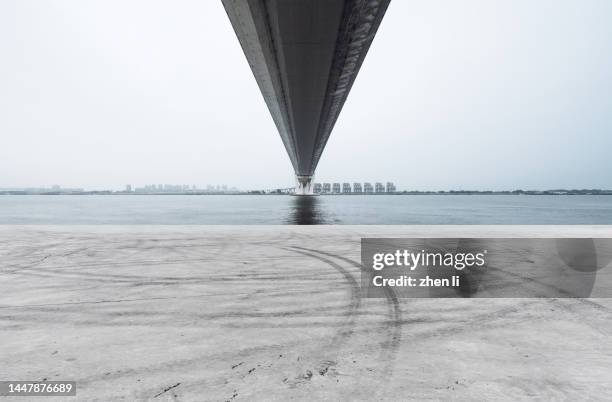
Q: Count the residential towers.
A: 8